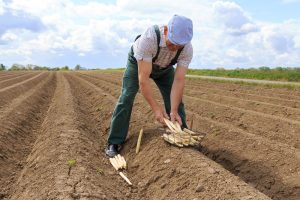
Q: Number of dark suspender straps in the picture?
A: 2